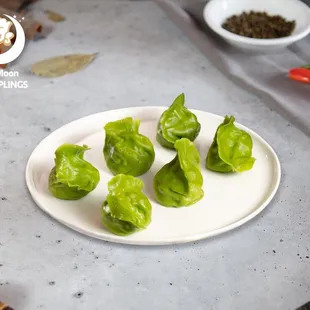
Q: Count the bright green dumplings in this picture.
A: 6